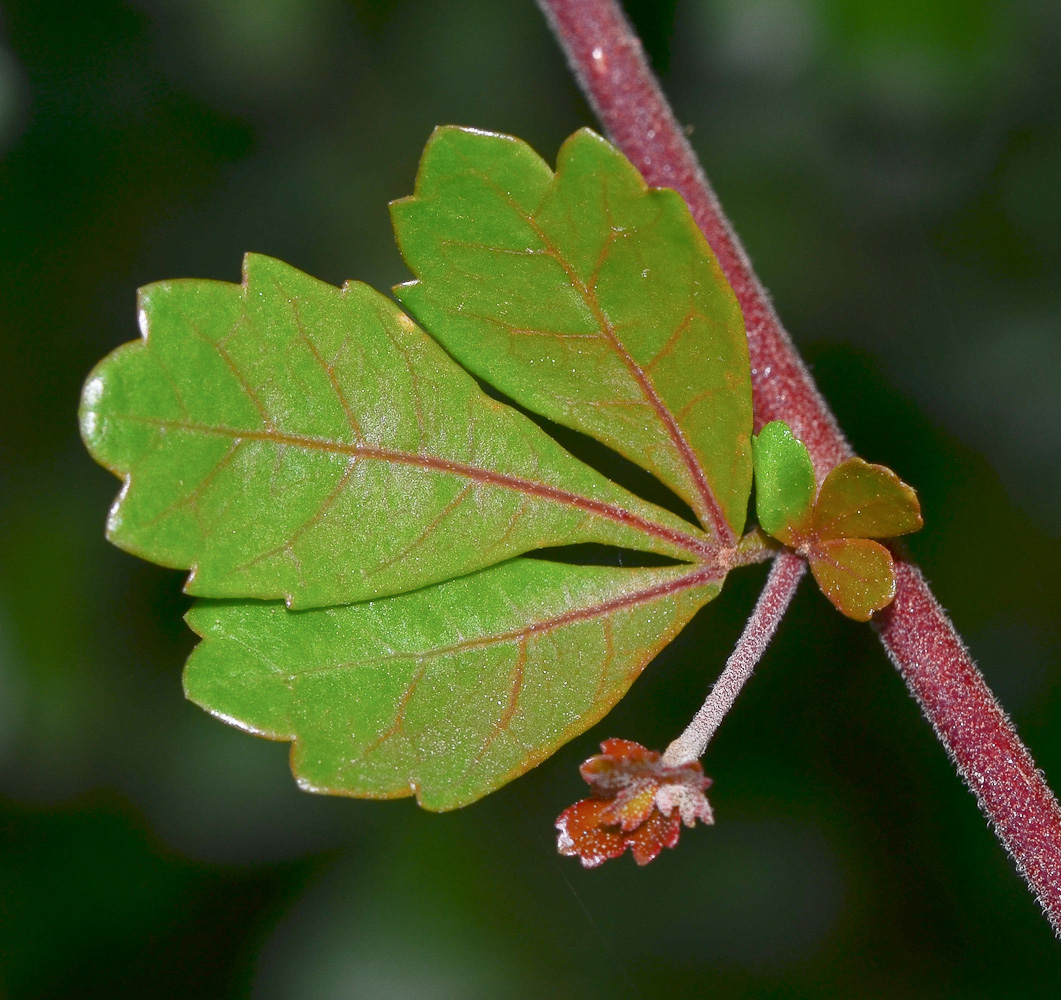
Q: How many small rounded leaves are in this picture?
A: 3